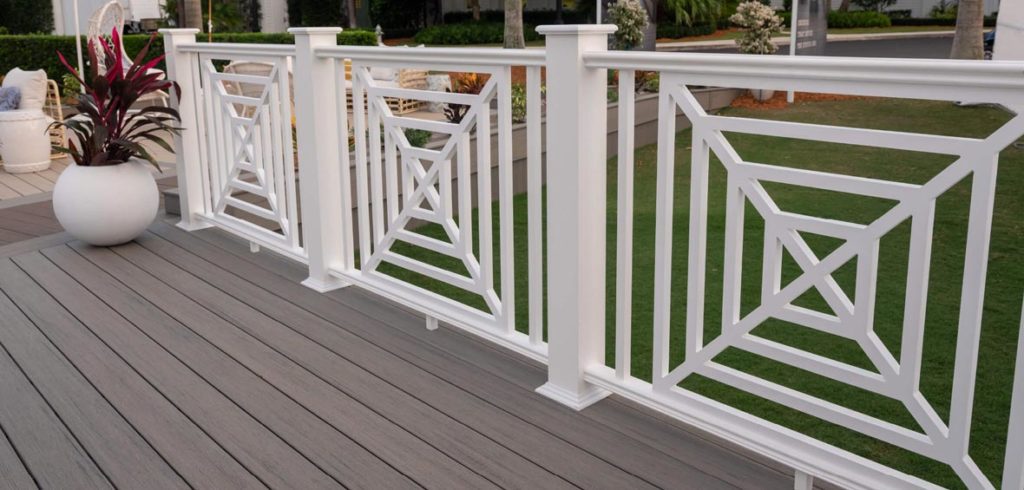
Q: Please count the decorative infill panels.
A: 3